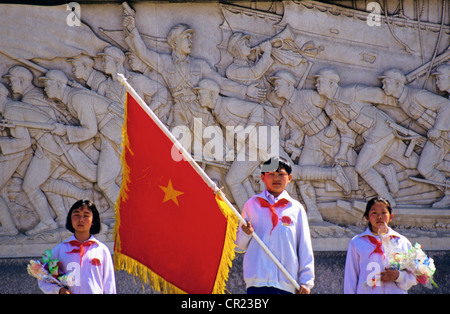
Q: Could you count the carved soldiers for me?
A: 13